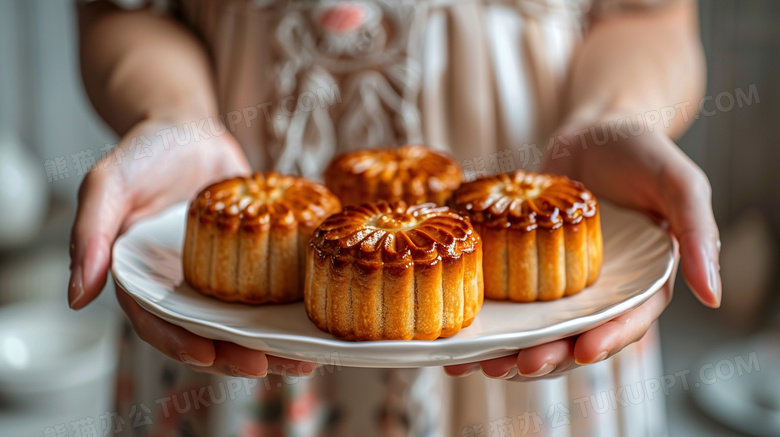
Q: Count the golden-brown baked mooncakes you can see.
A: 4